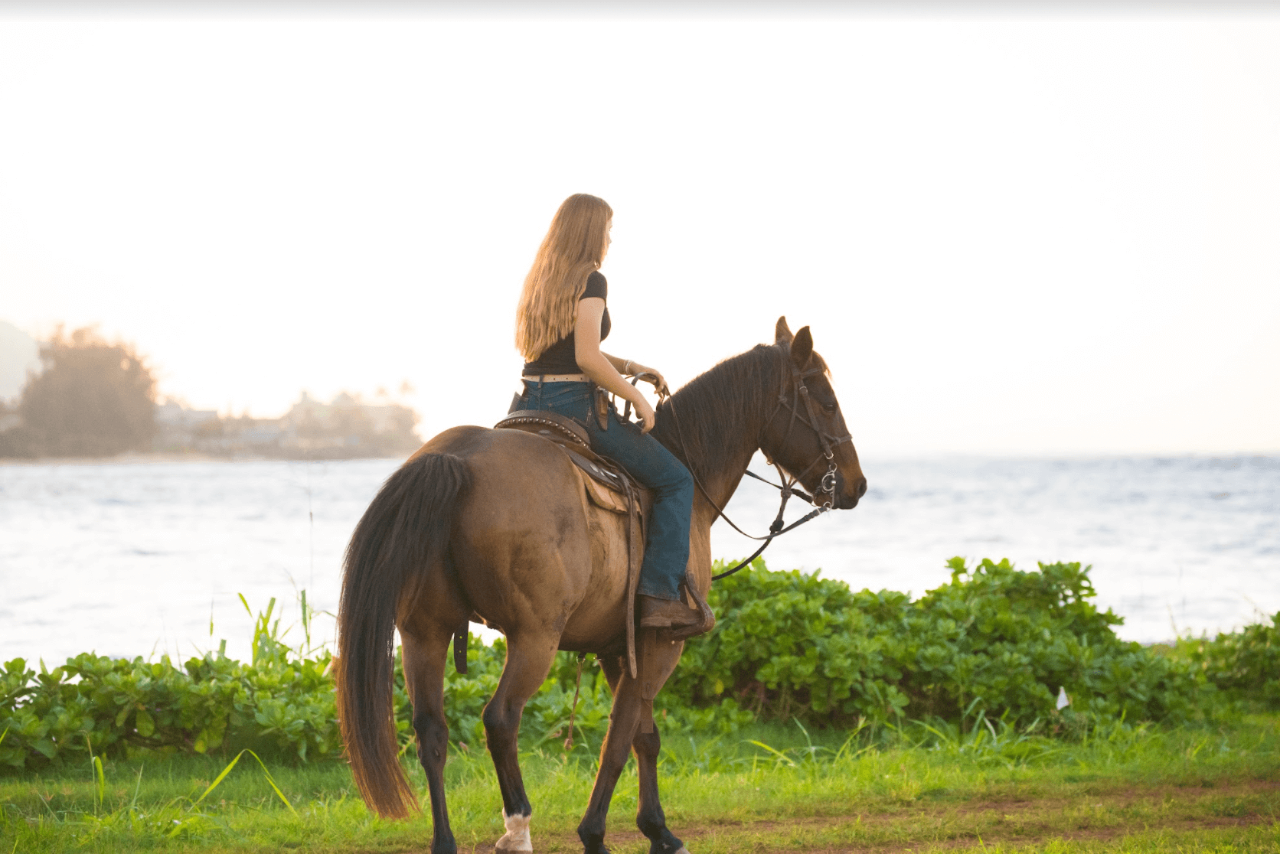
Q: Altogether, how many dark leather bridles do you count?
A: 1